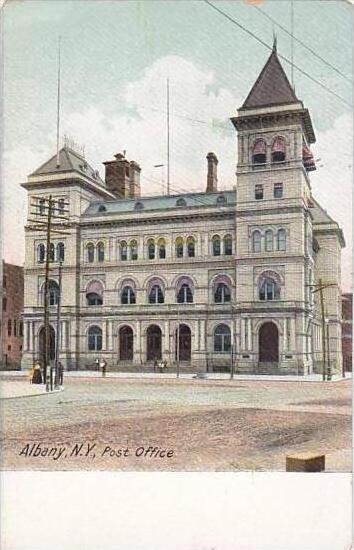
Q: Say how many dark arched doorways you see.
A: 5